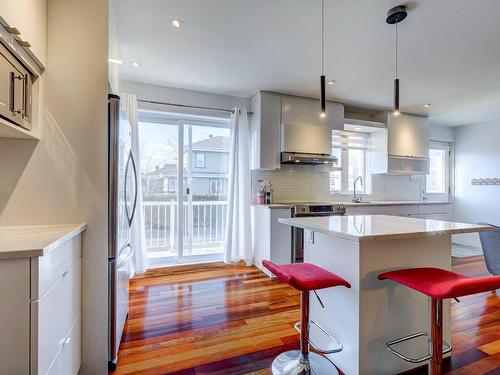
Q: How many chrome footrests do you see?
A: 2